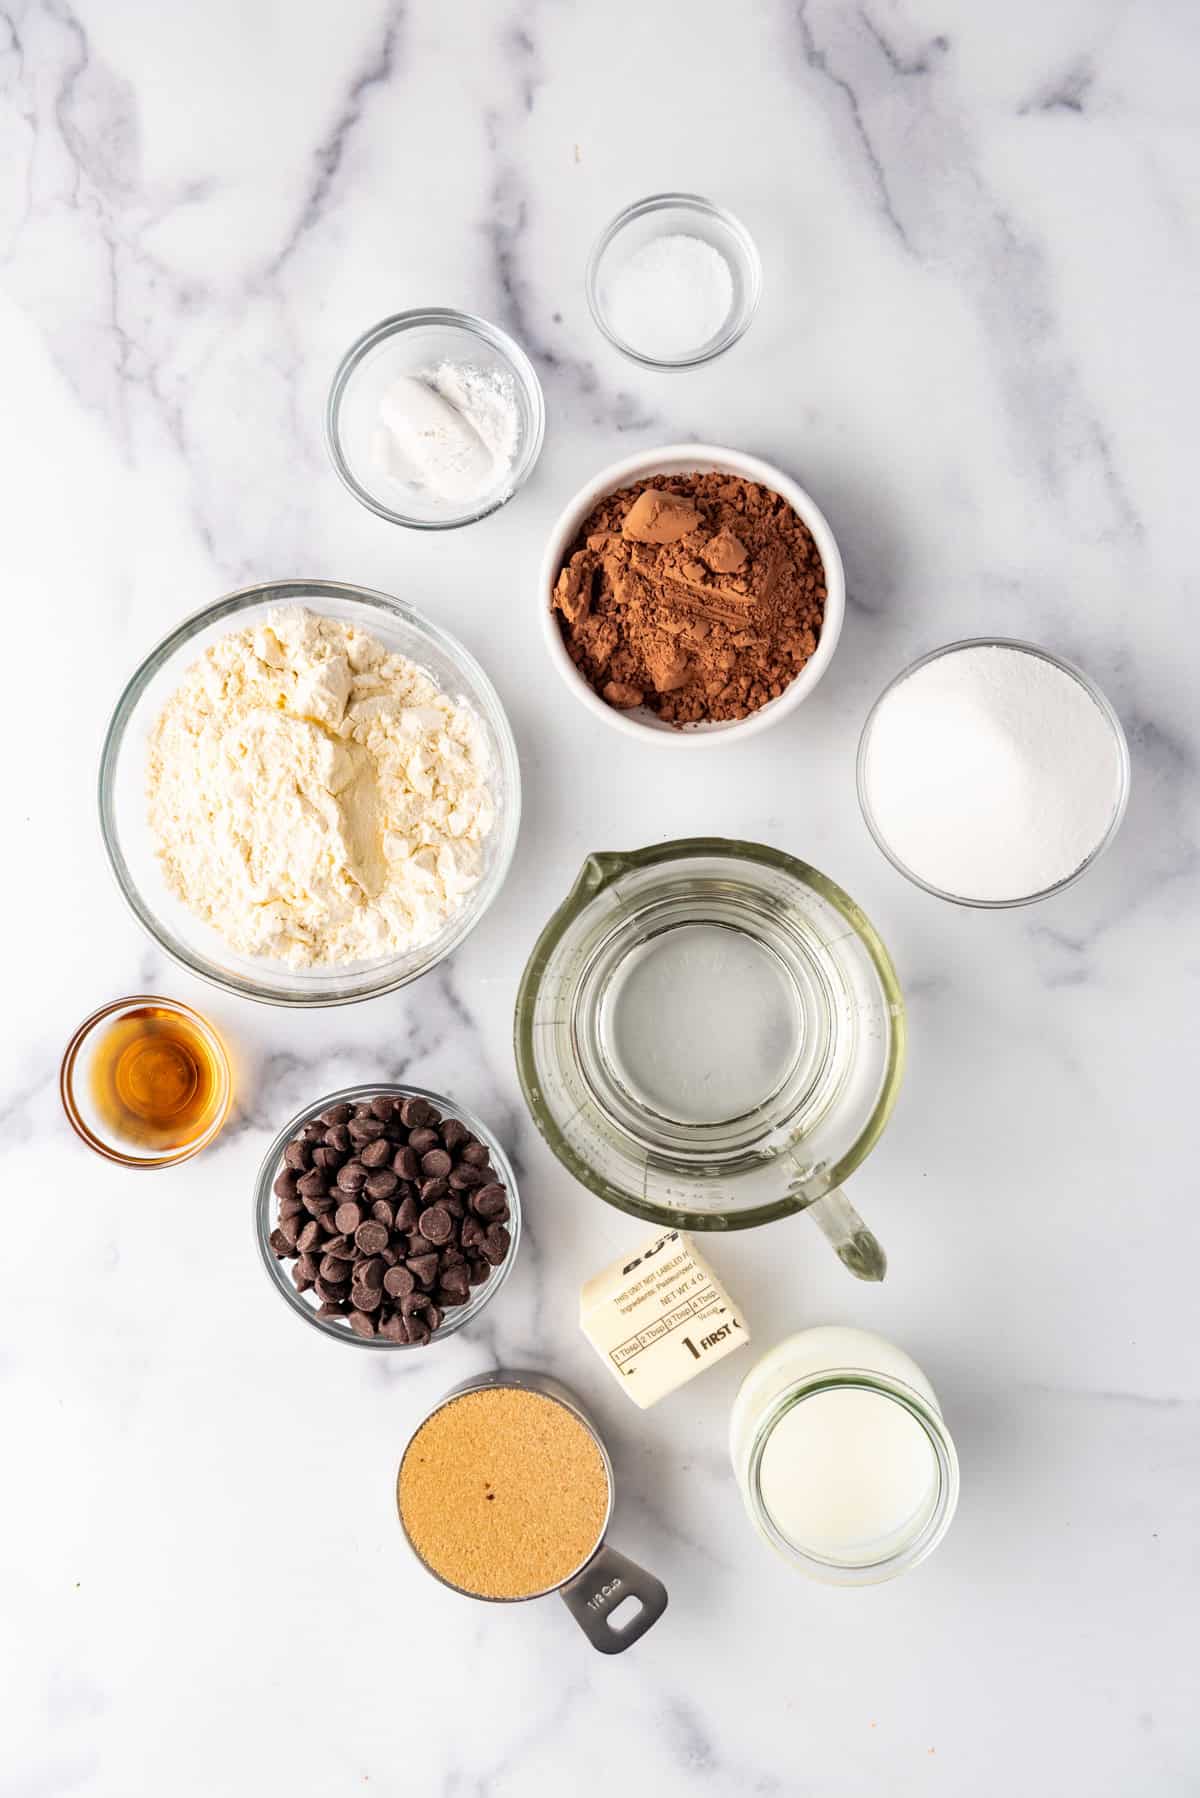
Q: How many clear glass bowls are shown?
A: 6